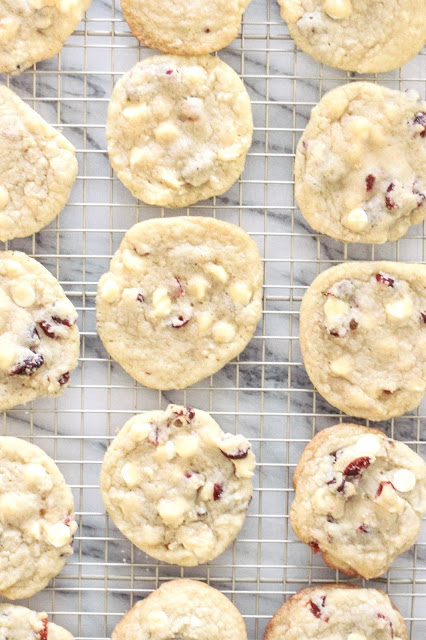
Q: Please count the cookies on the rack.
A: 15